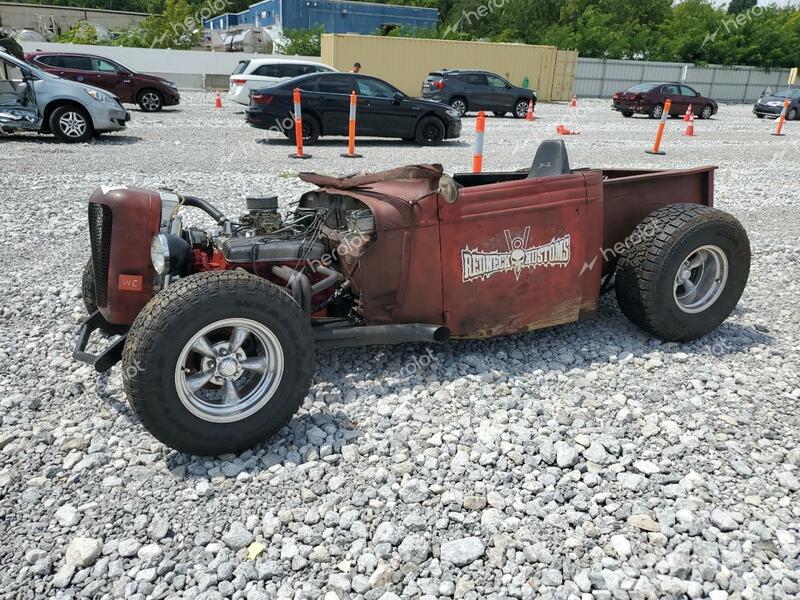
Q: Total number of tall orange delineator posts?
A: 5